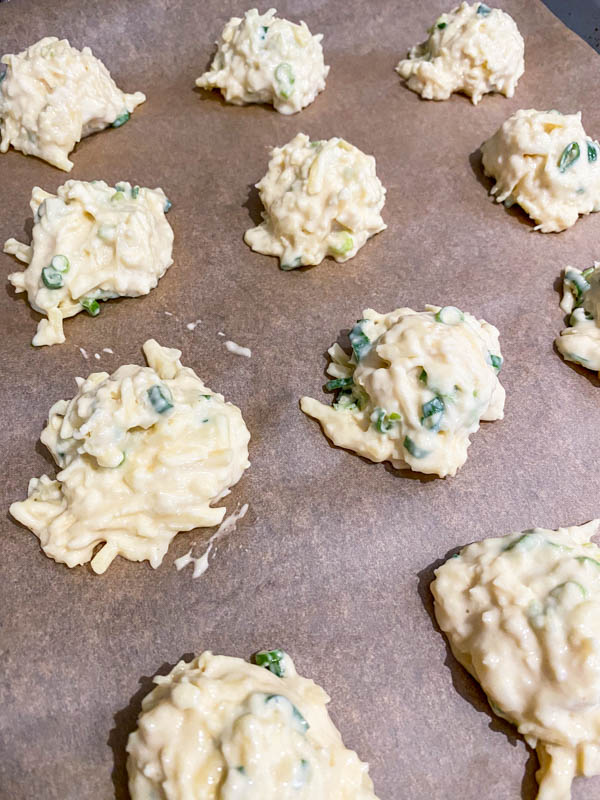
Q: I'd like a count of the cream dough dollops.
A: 11